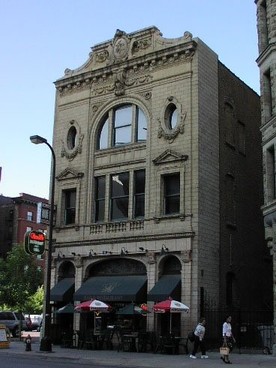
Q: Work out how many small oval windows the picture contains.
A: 2